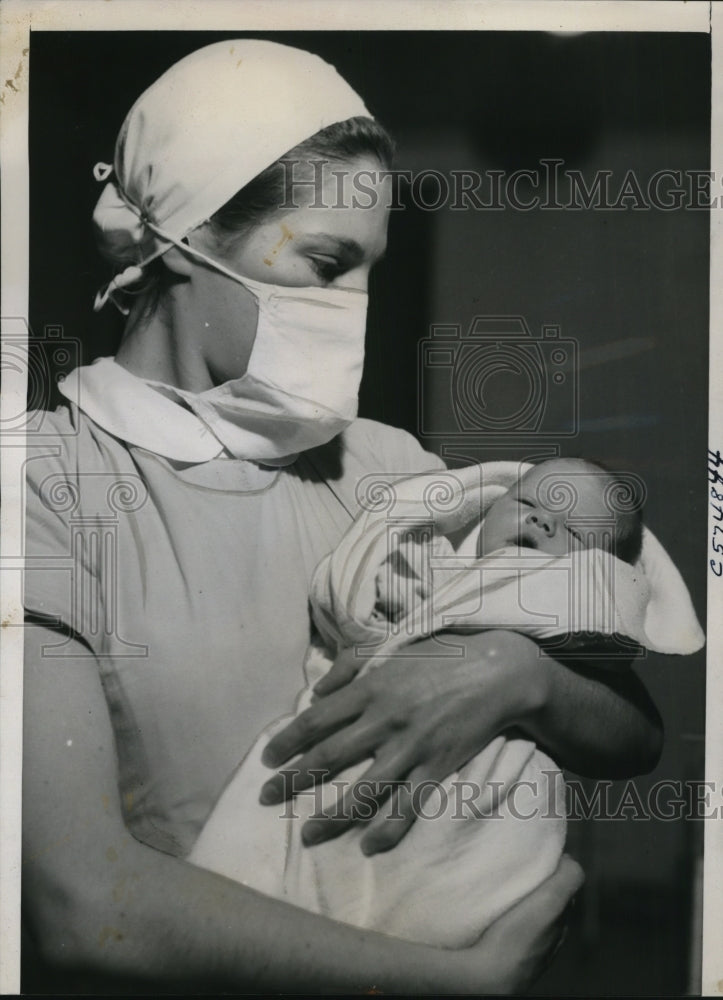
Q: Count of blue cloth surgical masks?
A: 0